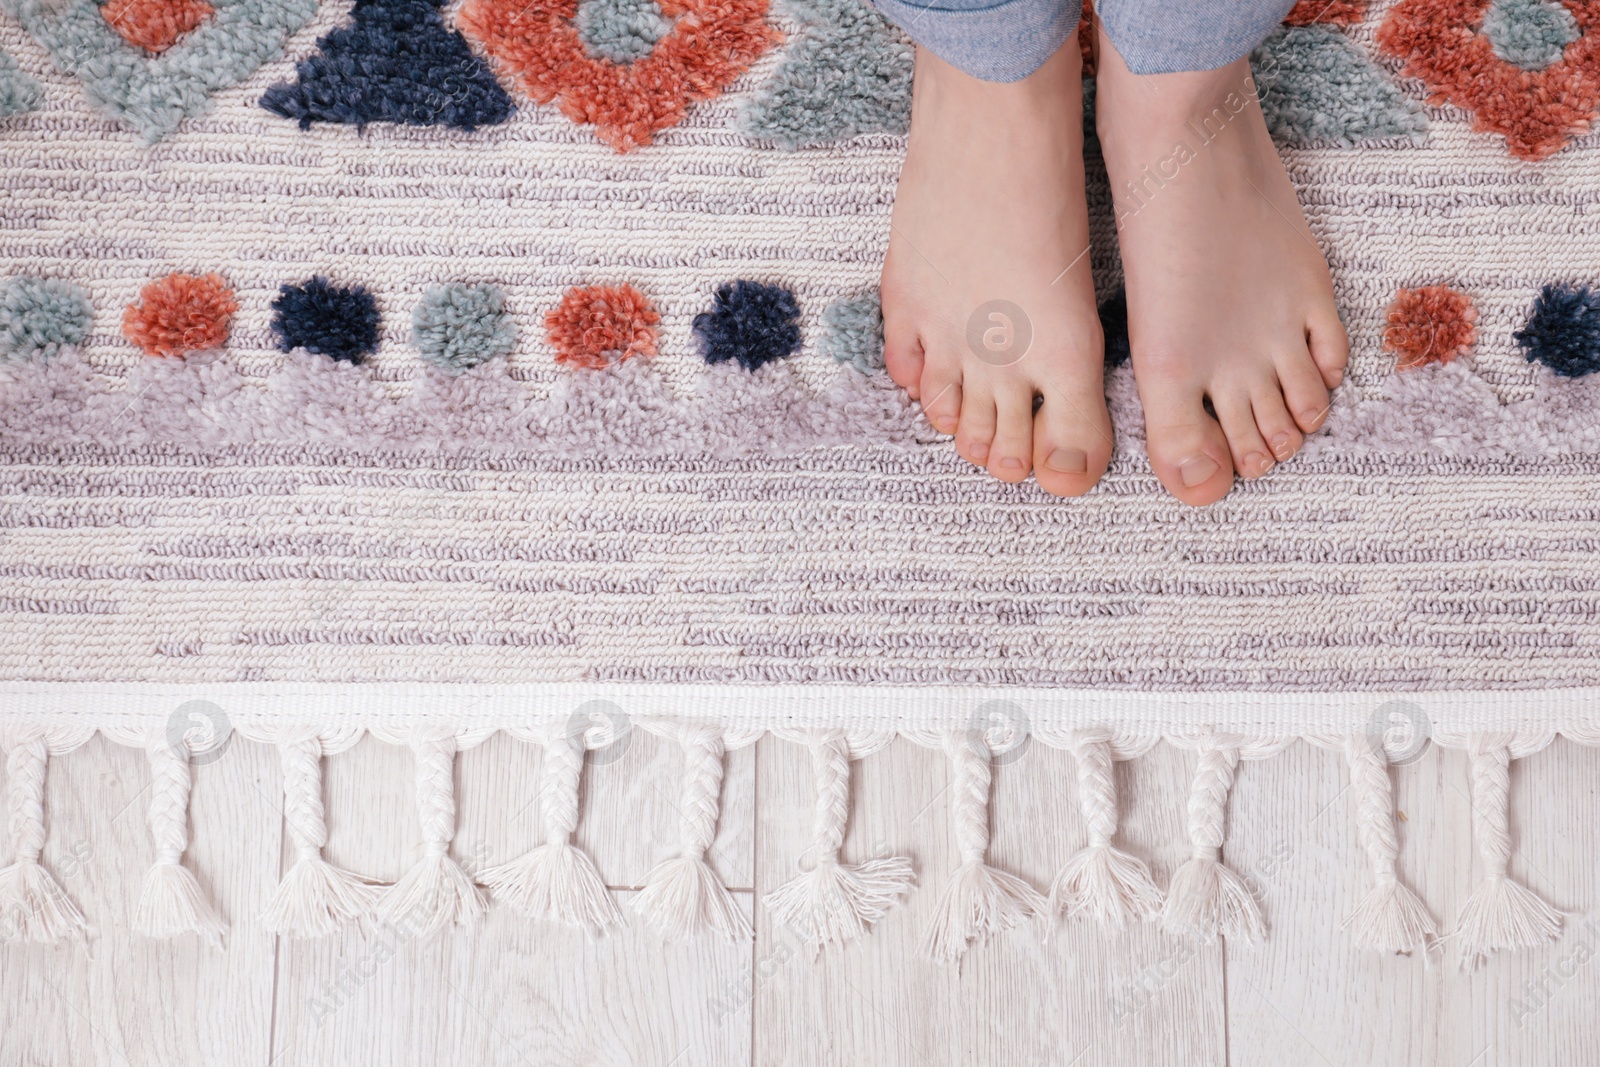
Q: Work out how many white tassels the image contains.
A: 12